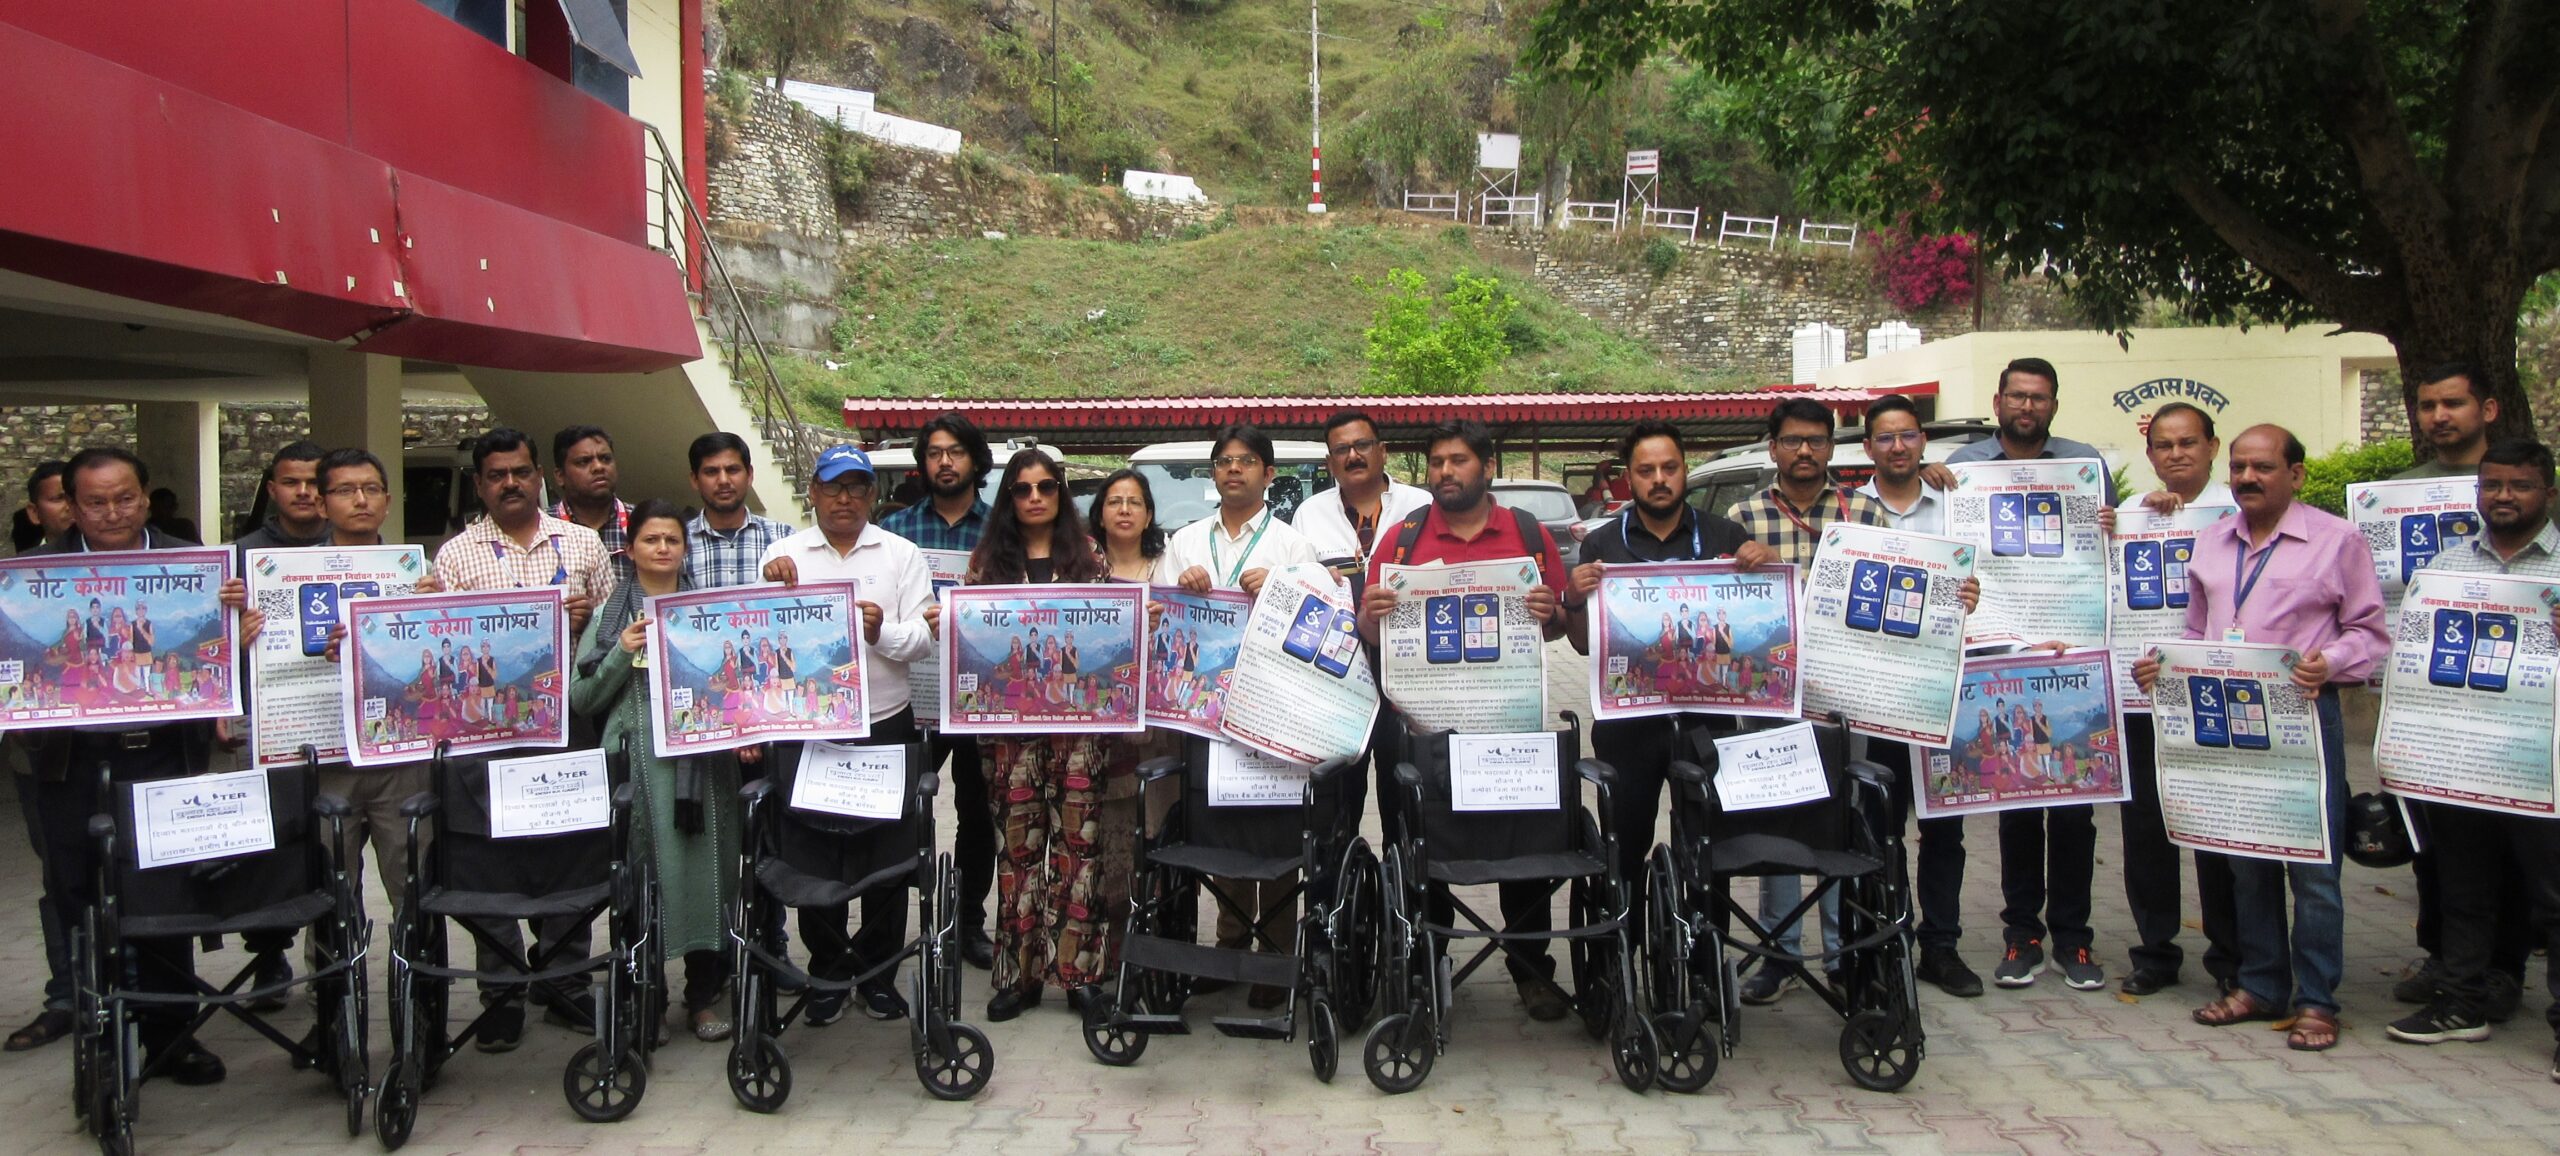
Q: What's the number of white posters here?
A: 10